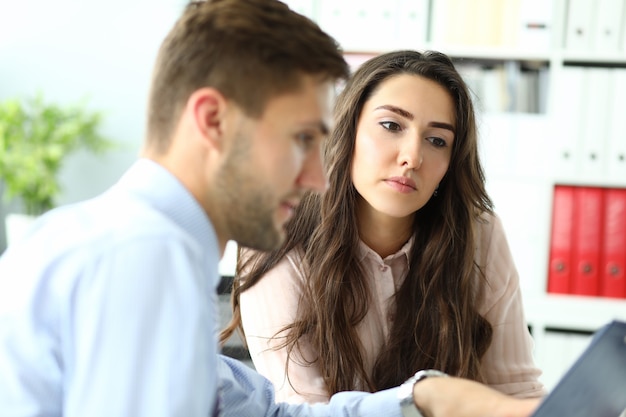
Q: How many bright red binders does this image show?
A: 3